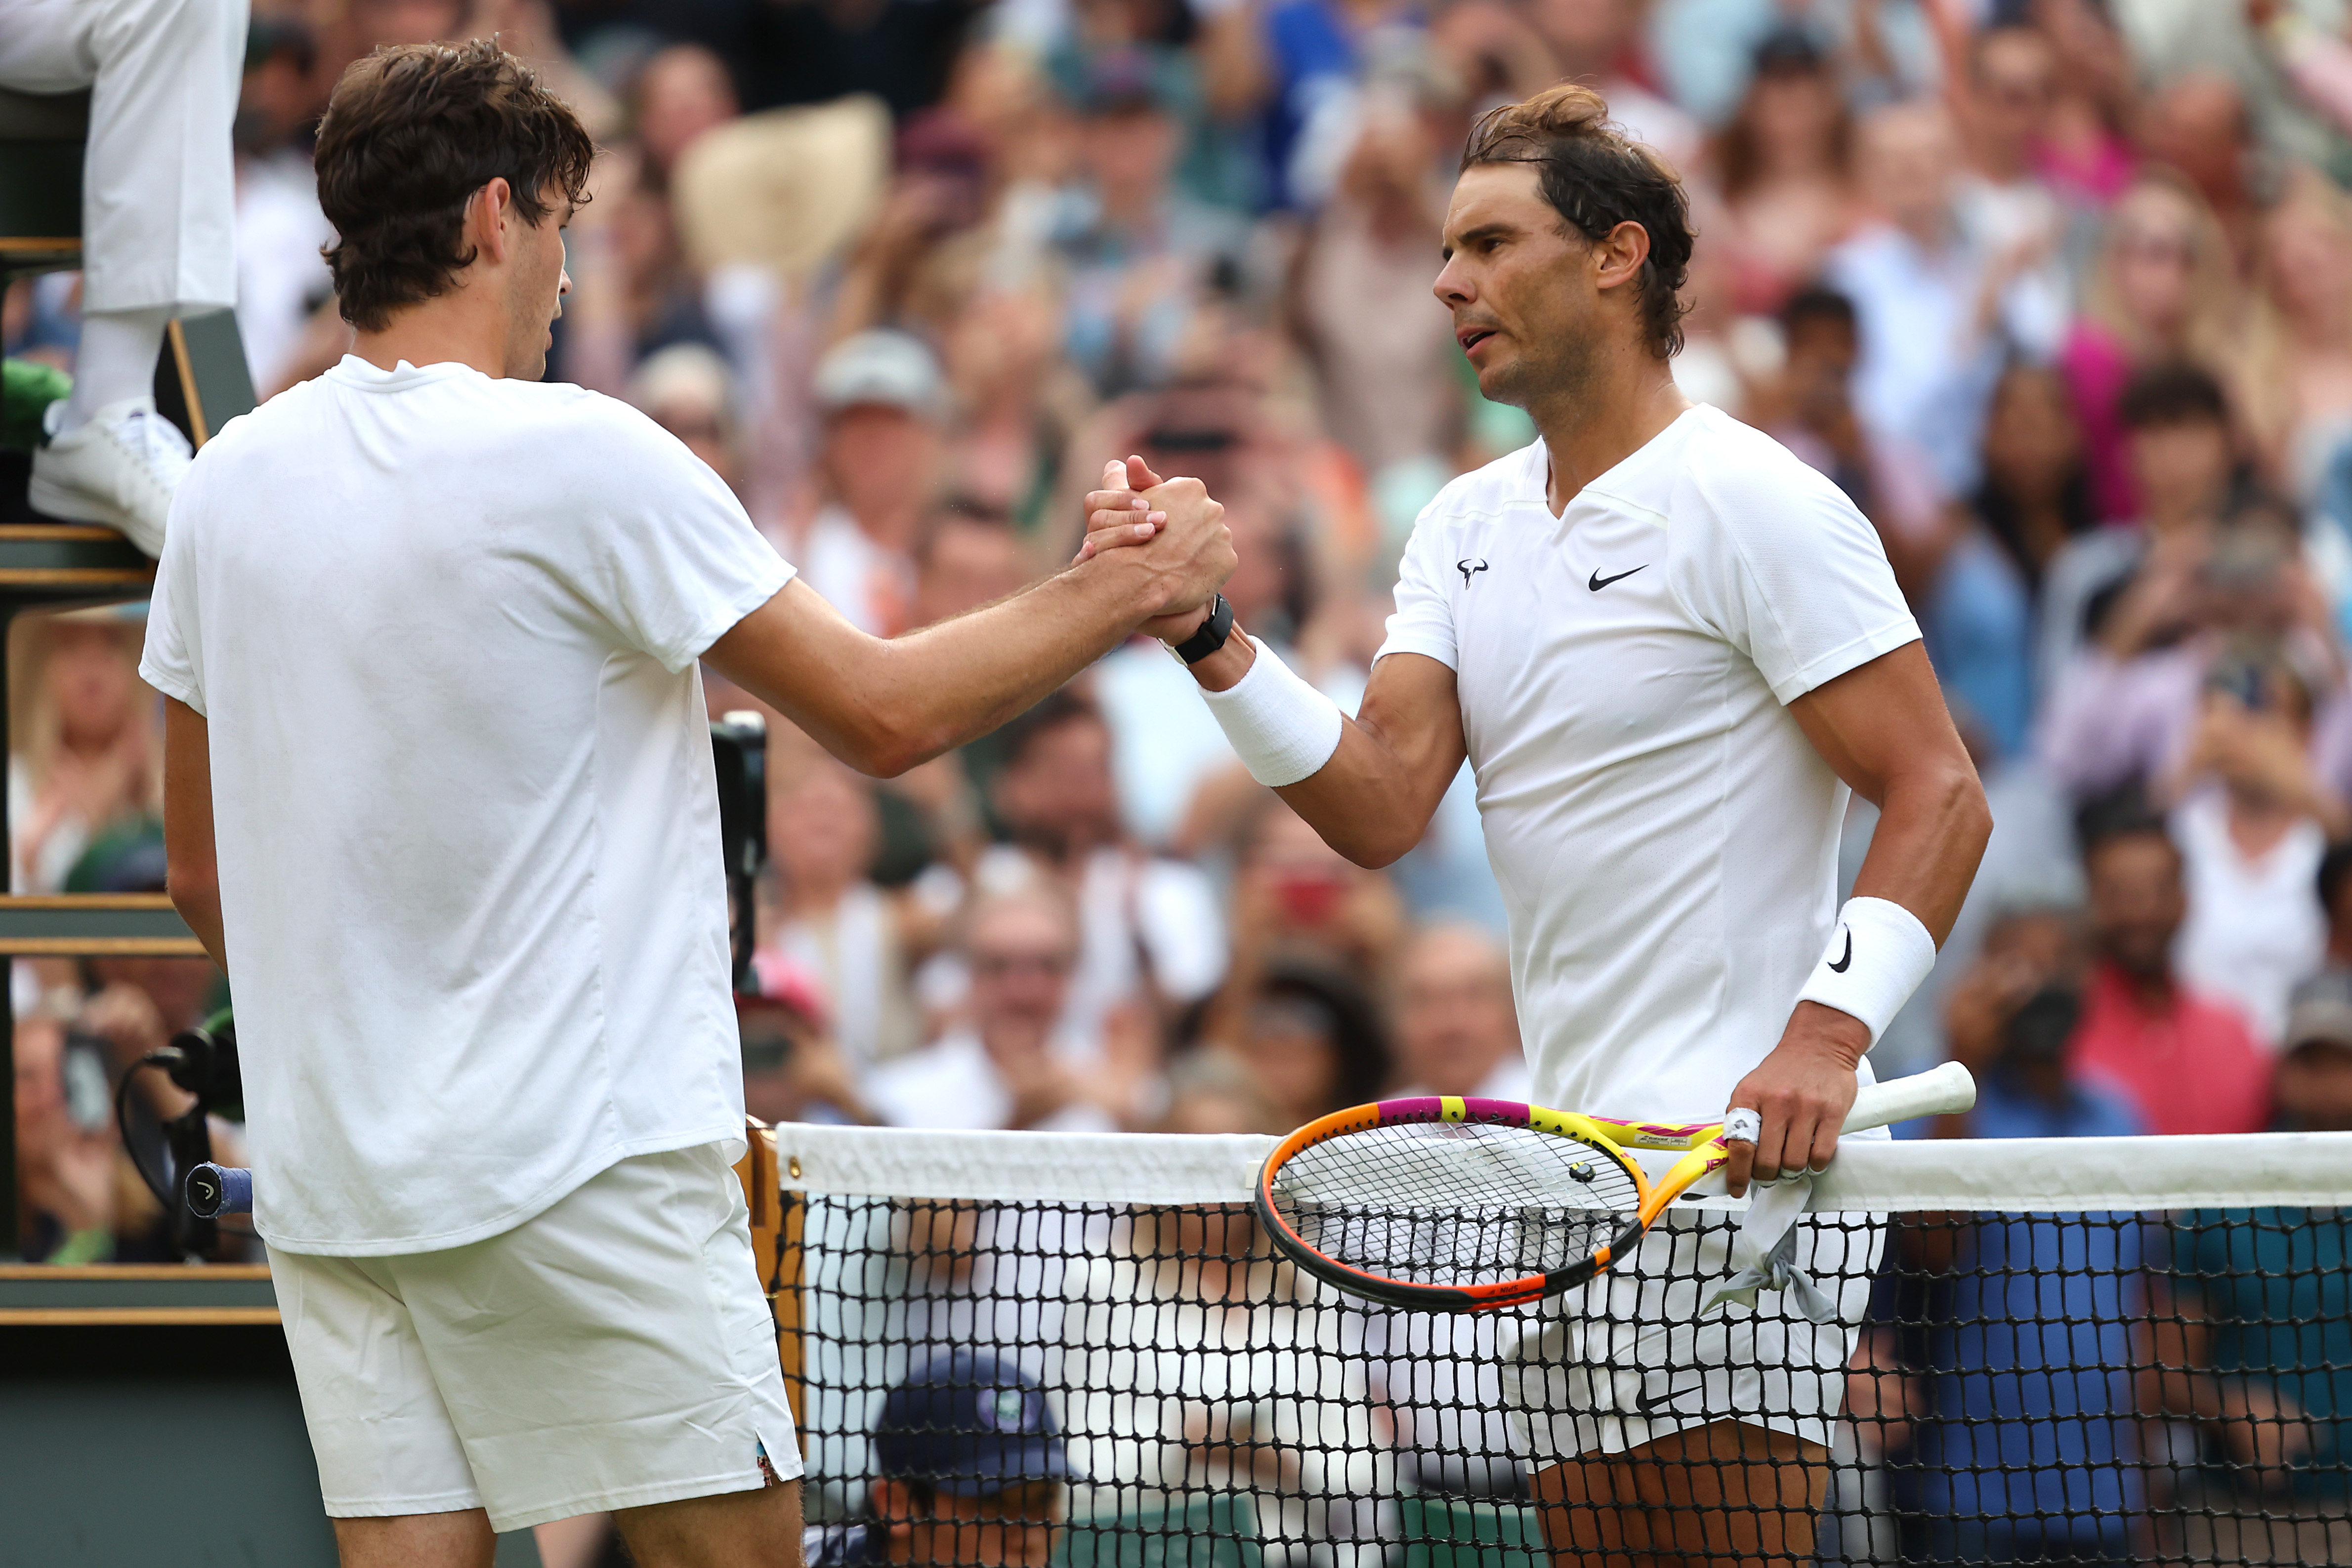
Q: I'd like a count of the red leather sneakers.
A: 0